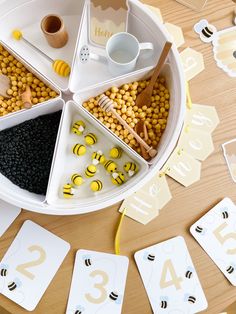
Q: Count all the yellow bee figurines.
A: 12